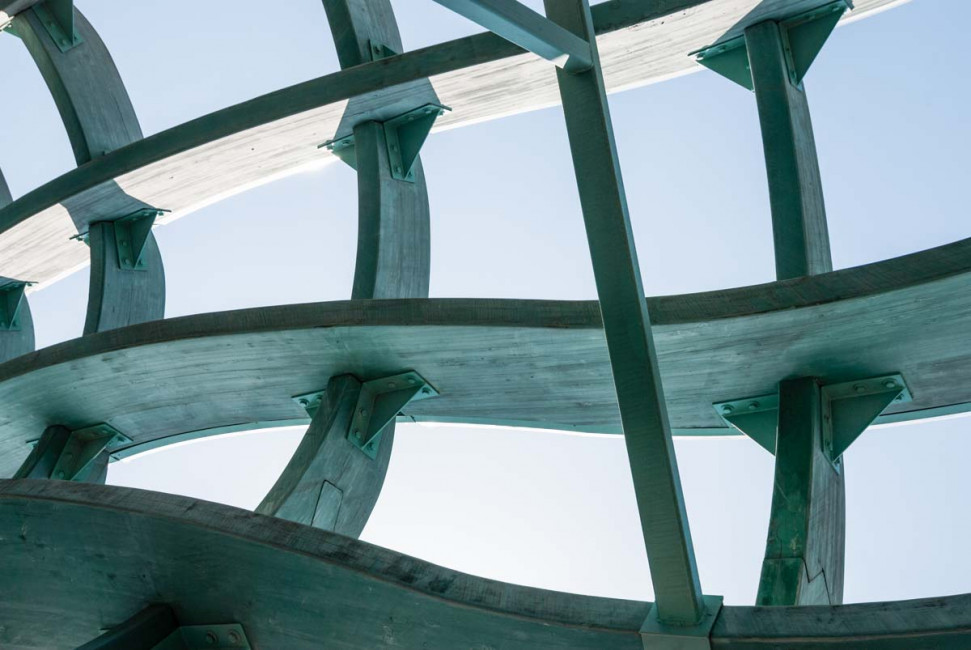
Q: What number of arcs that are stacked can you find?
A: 3